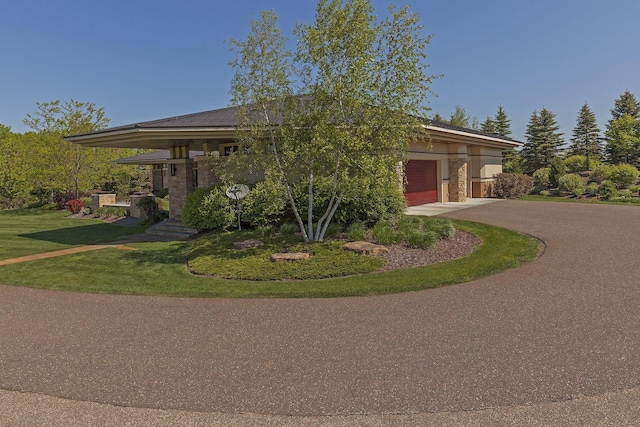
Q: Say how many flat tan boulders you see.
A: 3